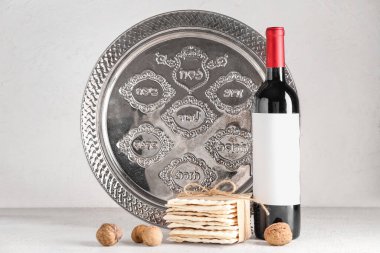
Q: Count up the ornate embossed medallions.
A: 7